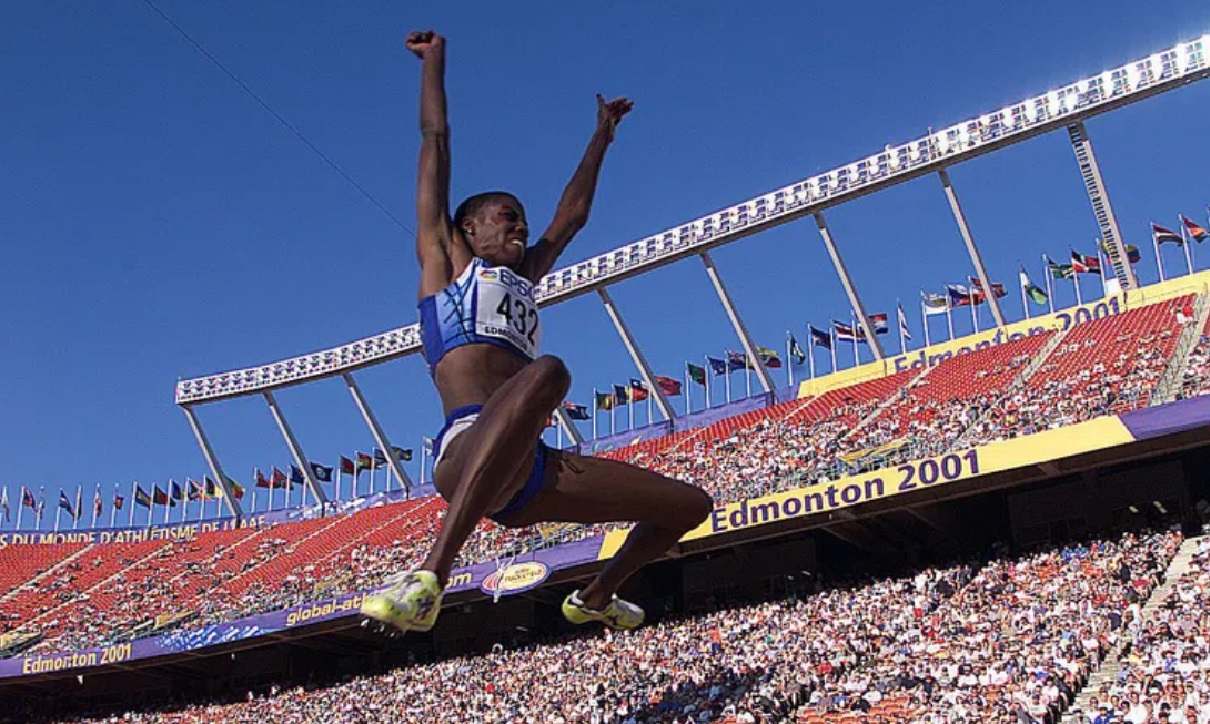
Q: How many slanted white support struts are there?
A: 9